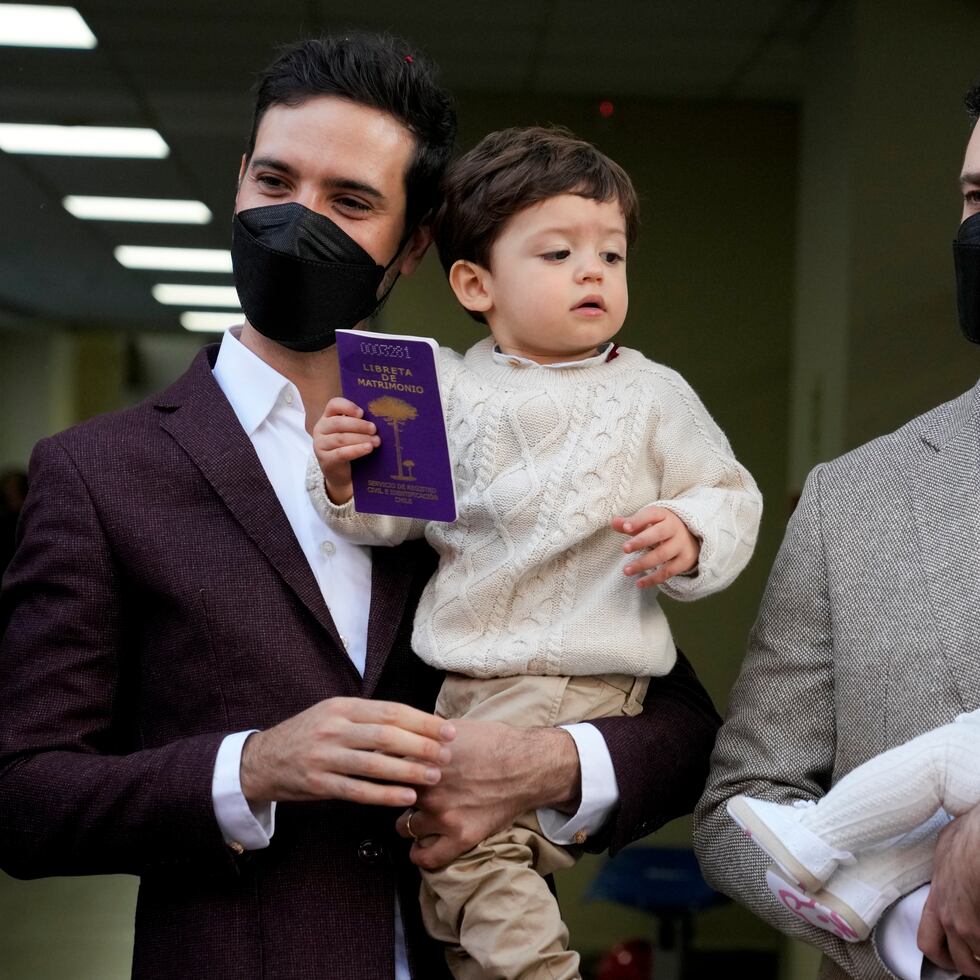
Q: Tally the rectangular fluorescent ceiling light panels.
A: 6